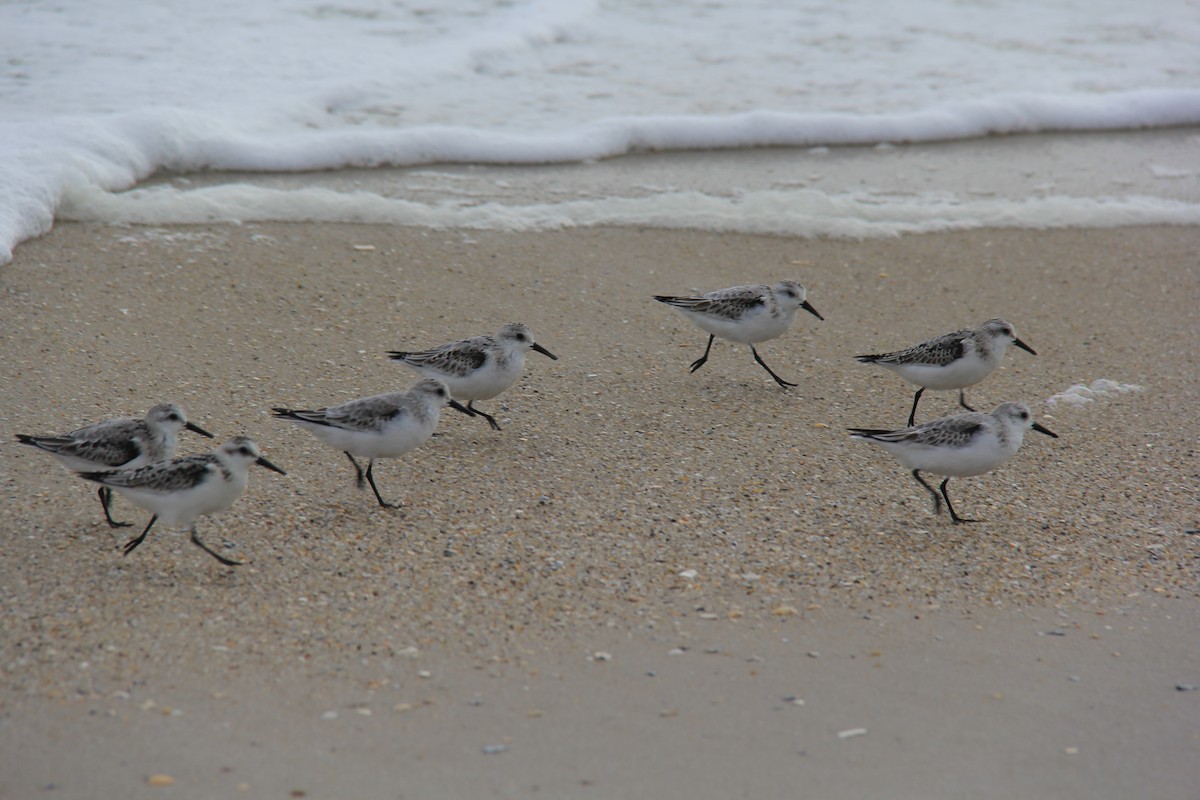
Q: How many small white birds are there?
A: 7